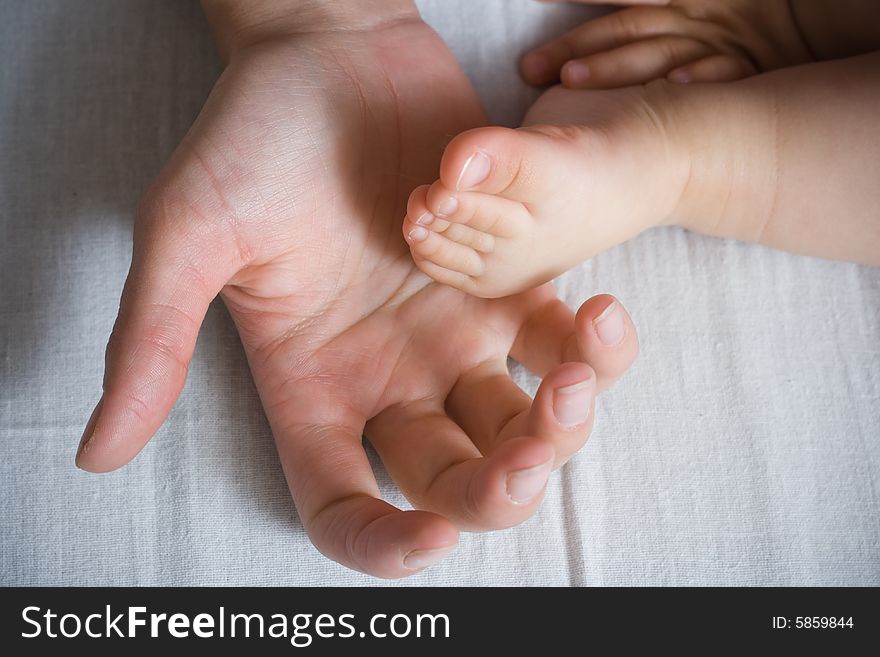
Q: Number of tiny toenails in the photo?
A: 4